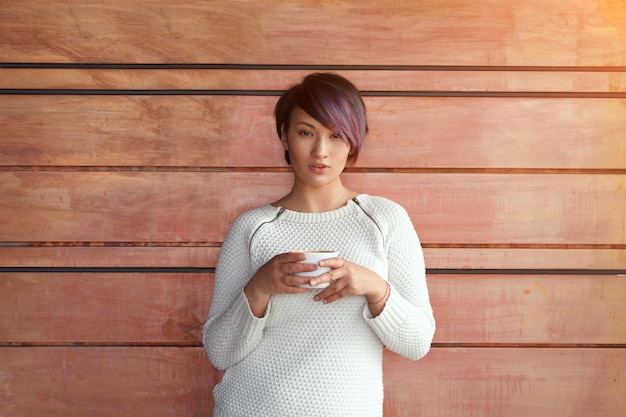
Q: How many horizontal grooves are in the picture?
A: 6